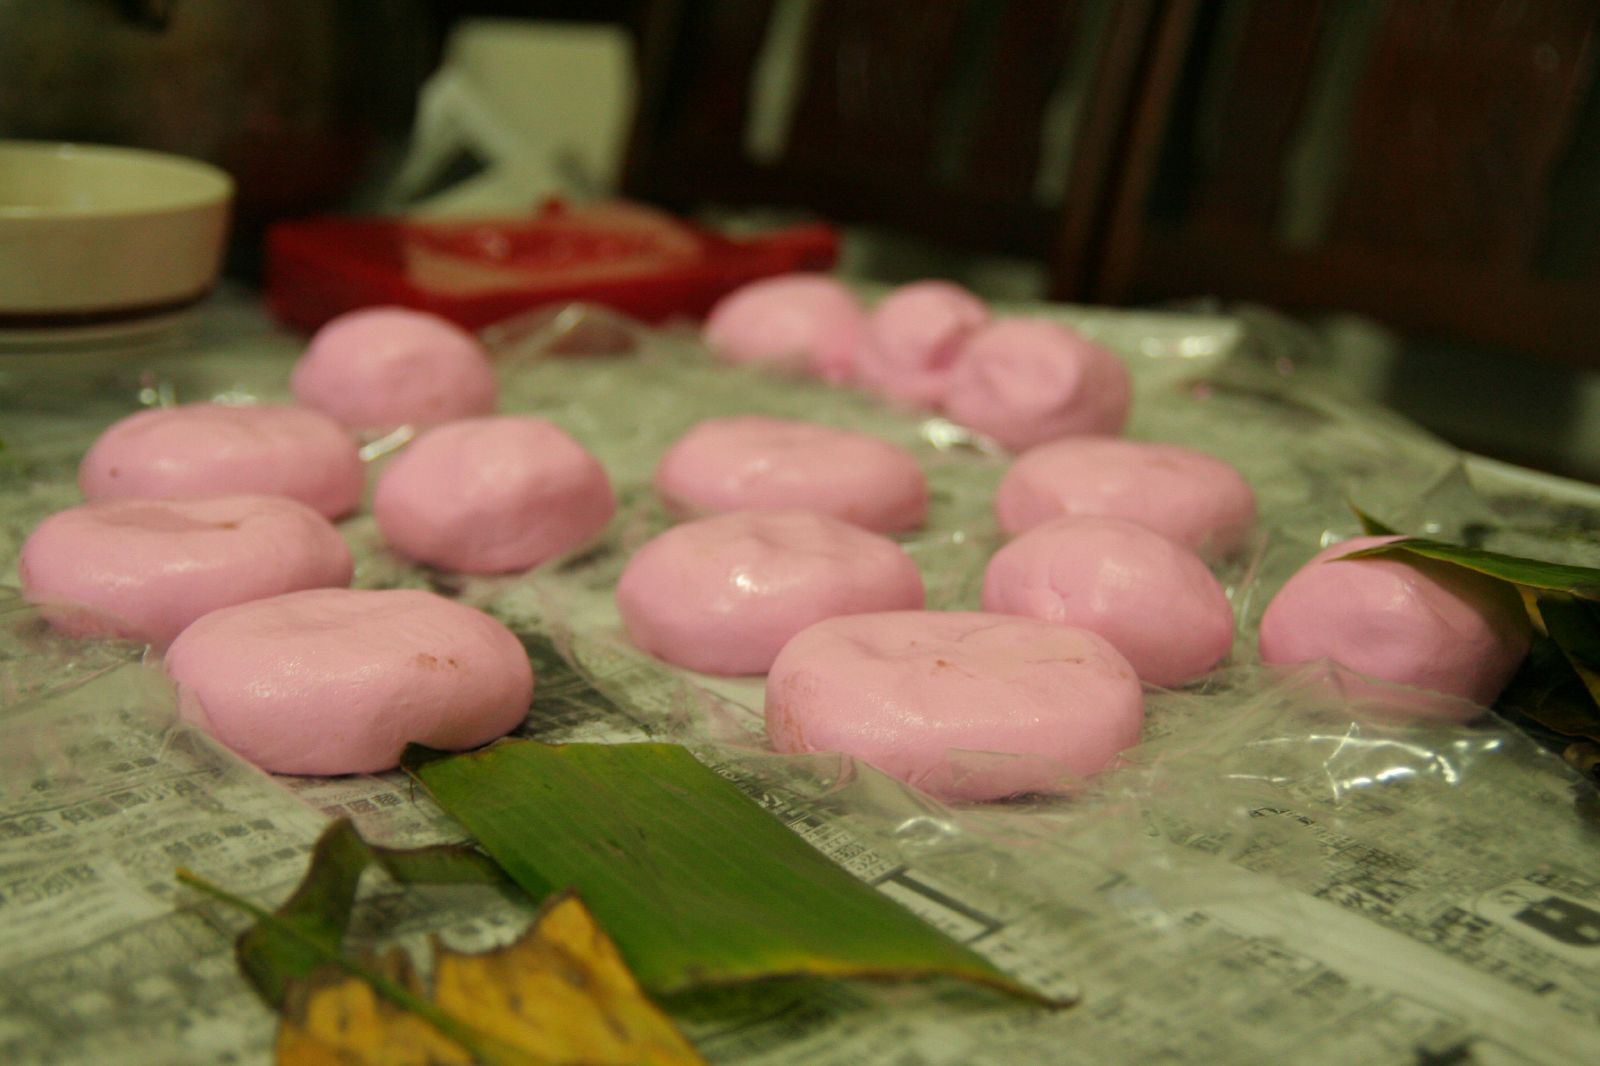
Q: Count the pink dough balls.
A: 14